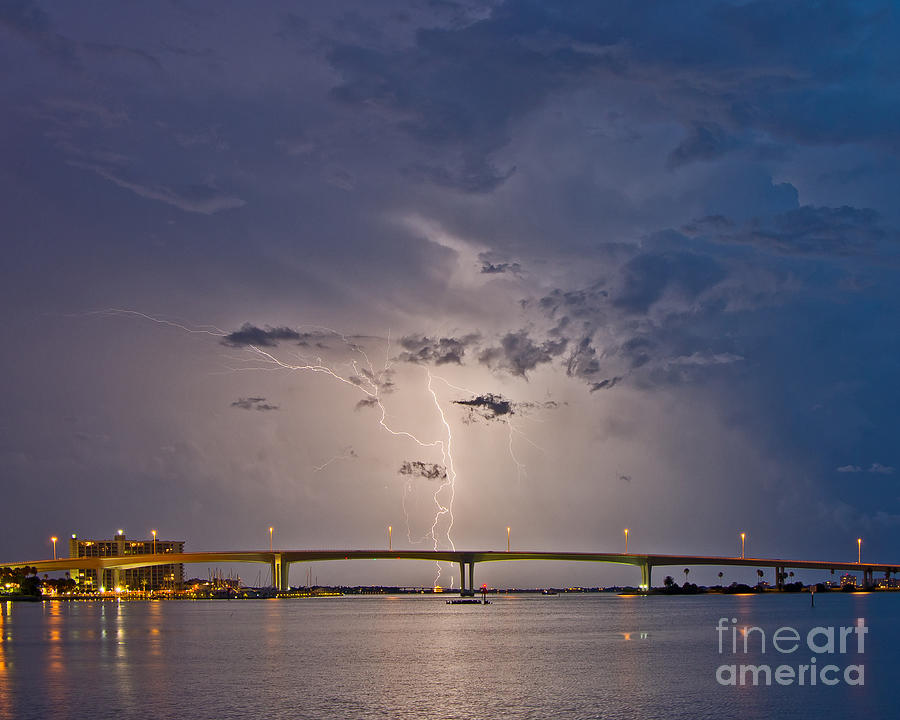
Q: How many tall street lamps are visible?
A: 8